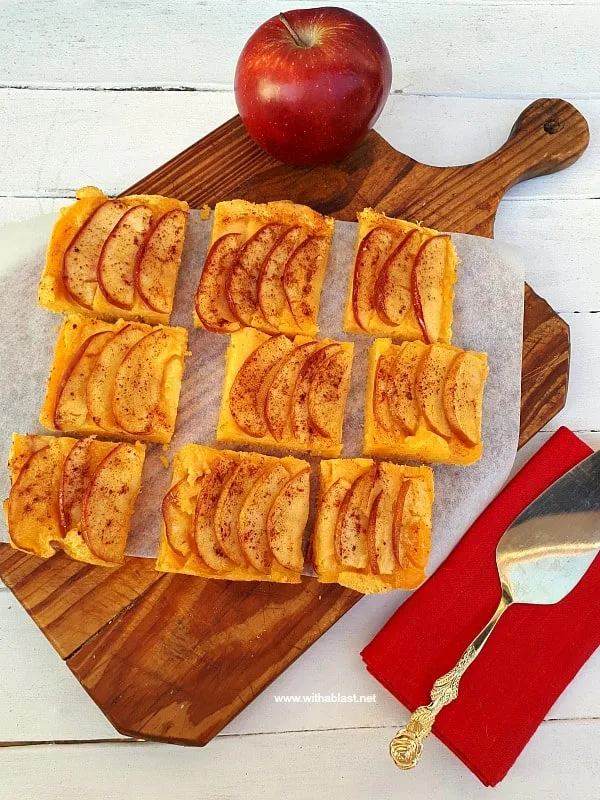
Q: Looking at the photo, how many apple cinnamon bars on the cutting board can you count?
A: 9